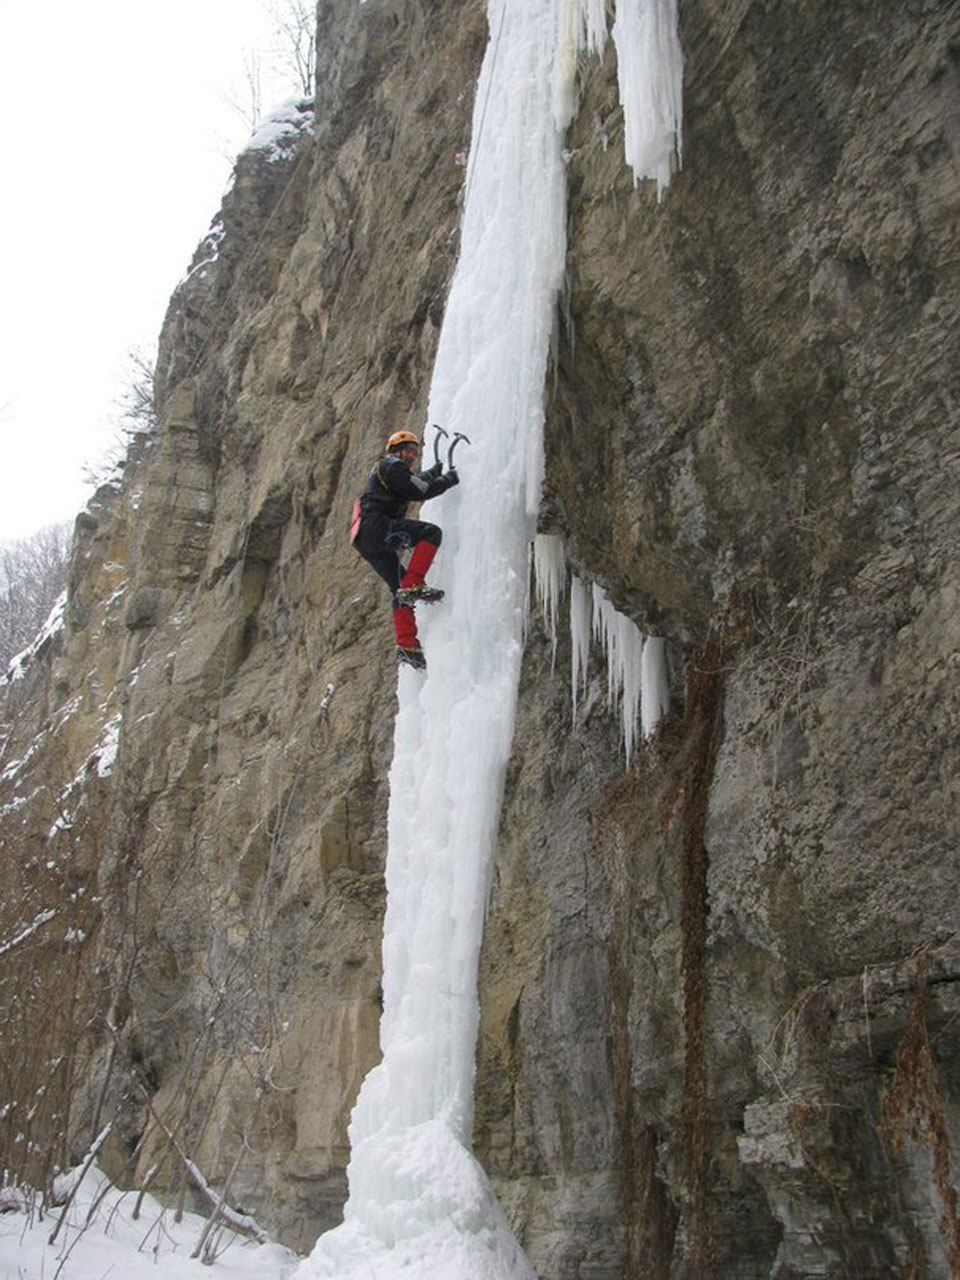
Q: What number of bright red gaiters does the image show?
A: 2